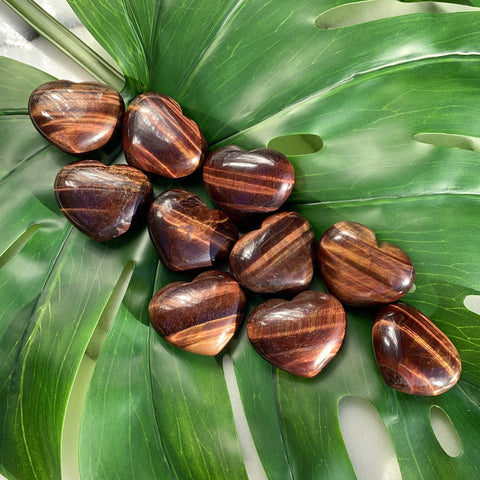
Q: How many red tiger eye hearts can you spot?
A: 10